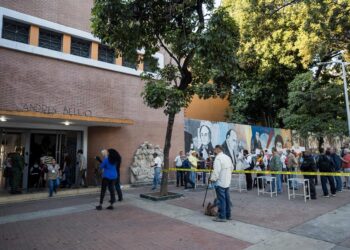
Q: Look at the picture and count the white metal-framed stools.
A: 4